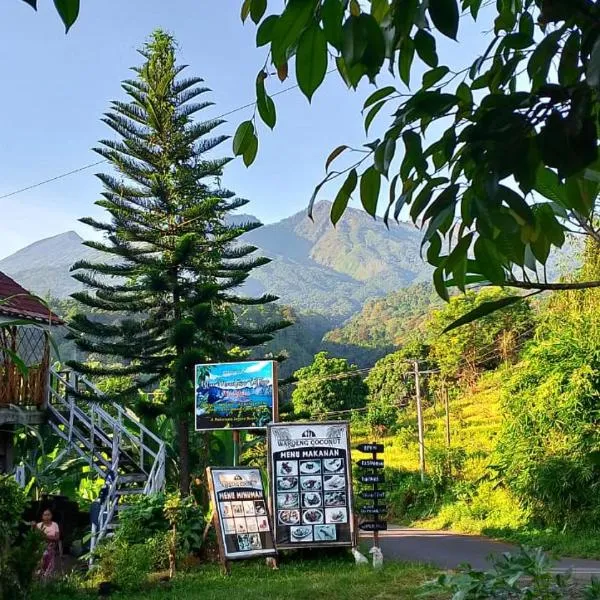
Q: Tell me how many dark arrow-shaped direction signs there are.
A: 6